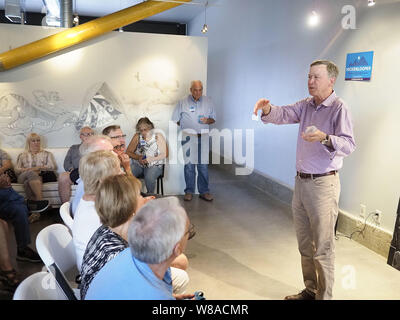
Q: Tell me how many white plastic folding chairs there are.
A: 3